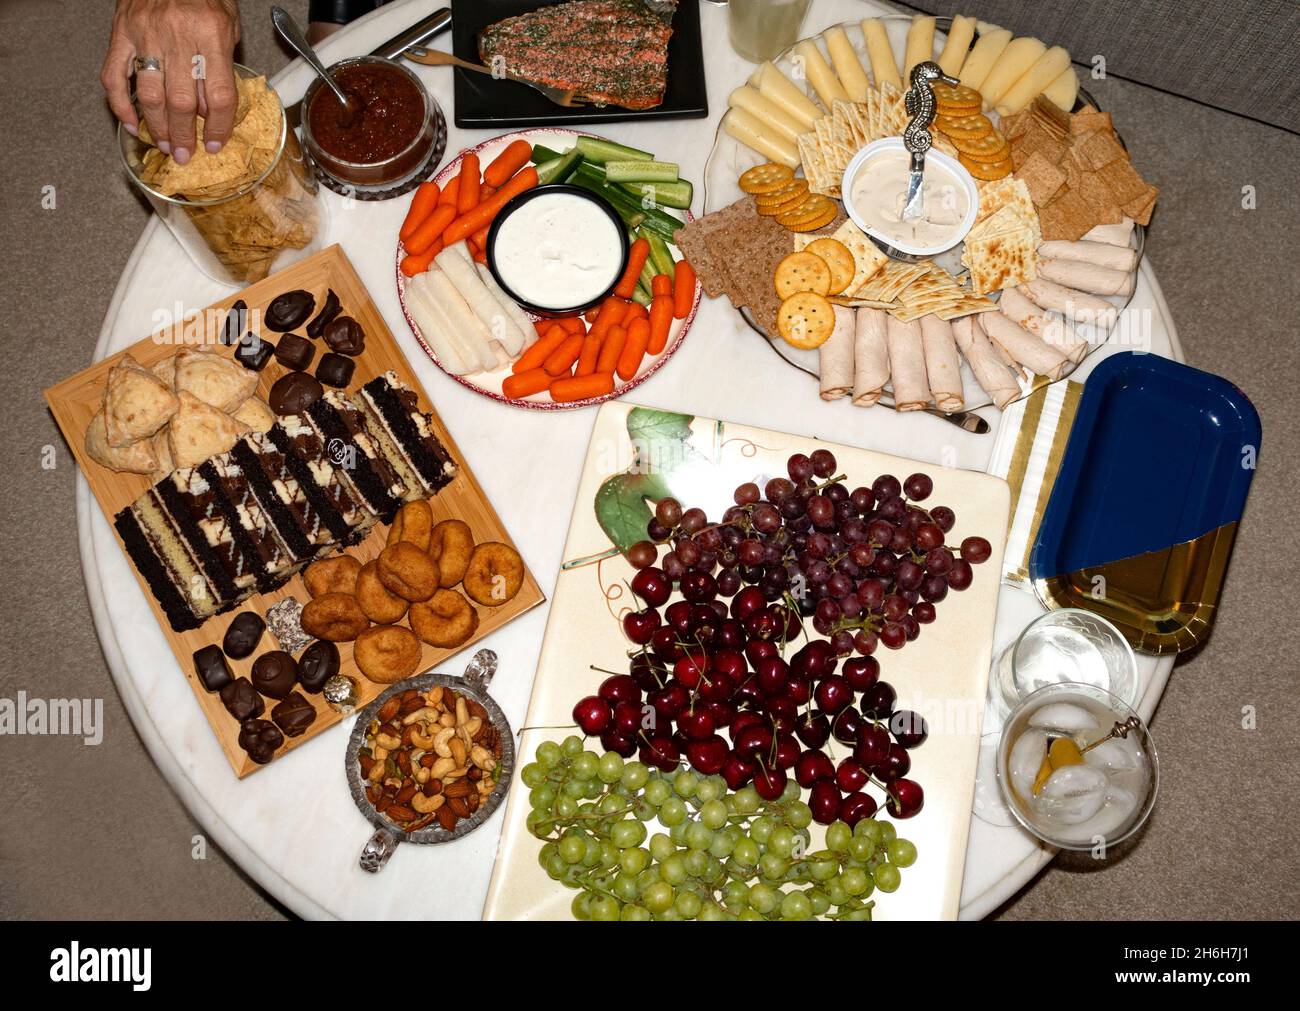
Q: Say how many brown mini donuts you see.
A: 9